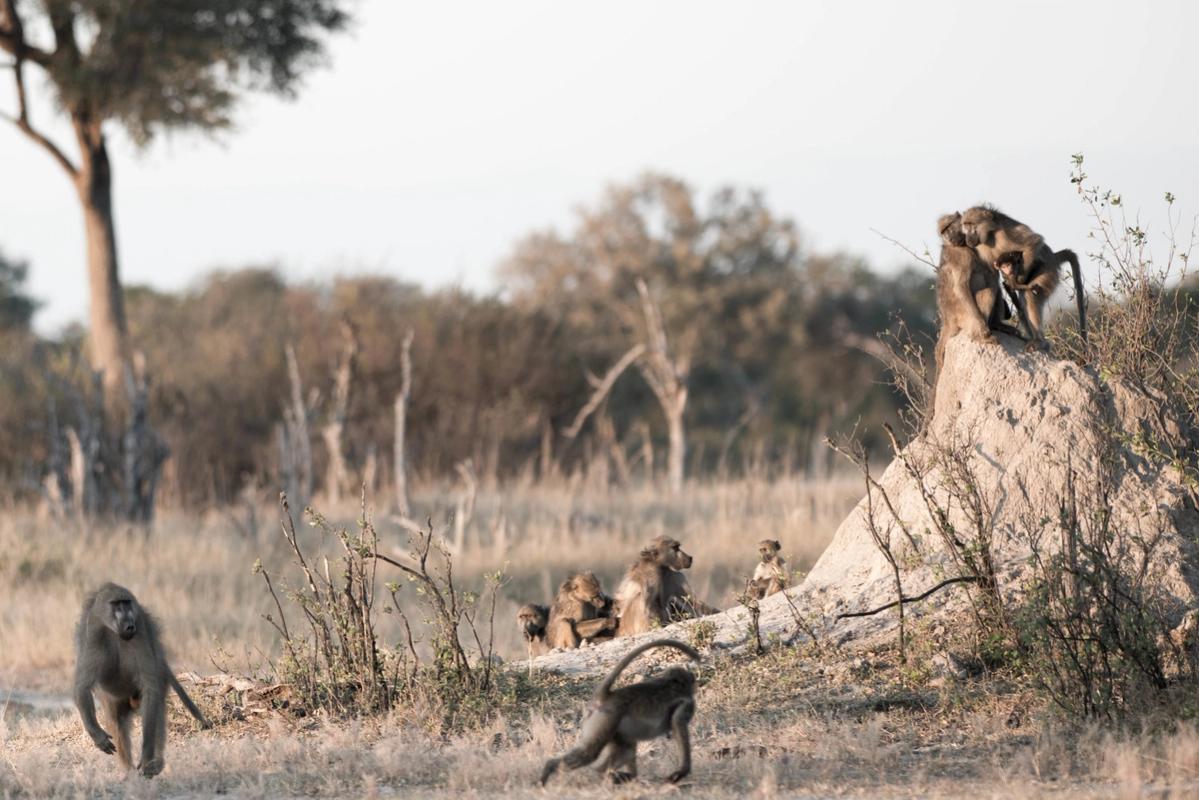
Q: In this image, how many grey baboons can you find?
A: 2